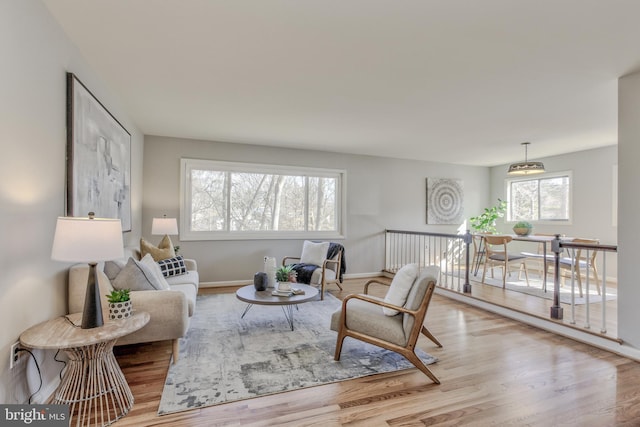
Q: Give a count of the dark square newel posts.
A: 2